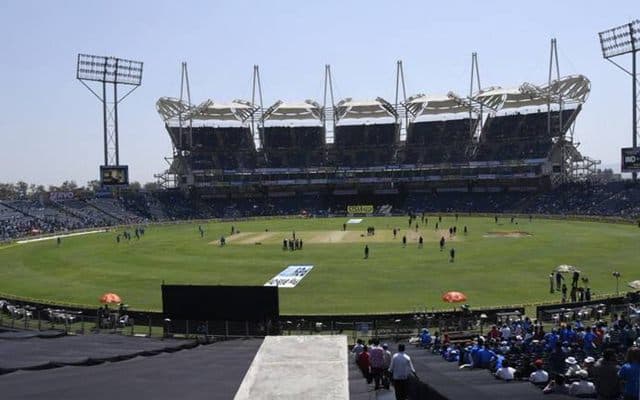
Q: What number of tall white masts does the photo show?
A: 6